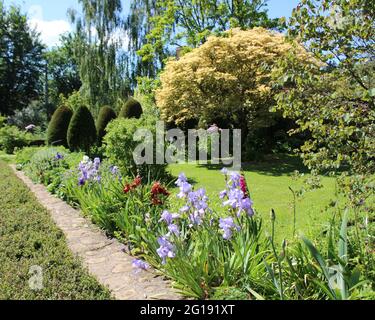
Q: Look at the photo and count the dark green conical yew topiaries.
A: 4